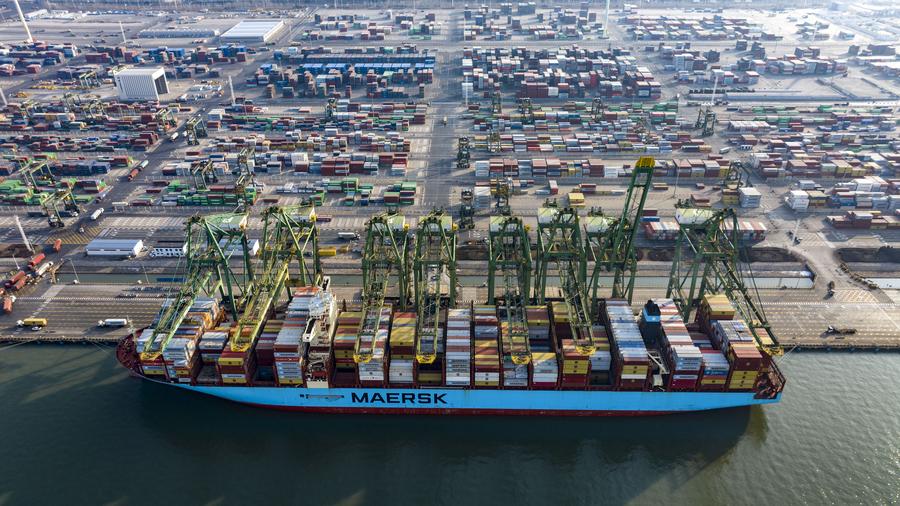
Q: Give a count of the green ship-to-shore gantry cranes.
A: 8